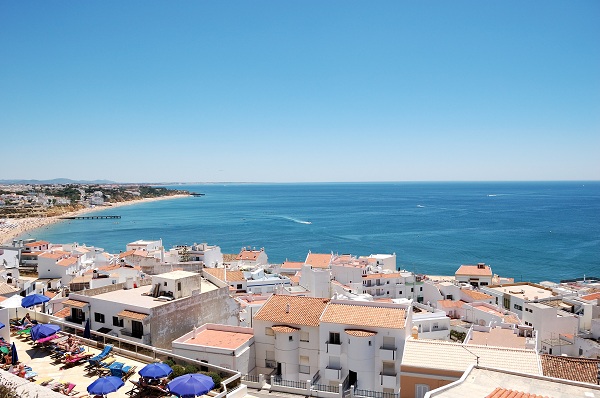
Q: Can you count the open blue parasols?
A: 5